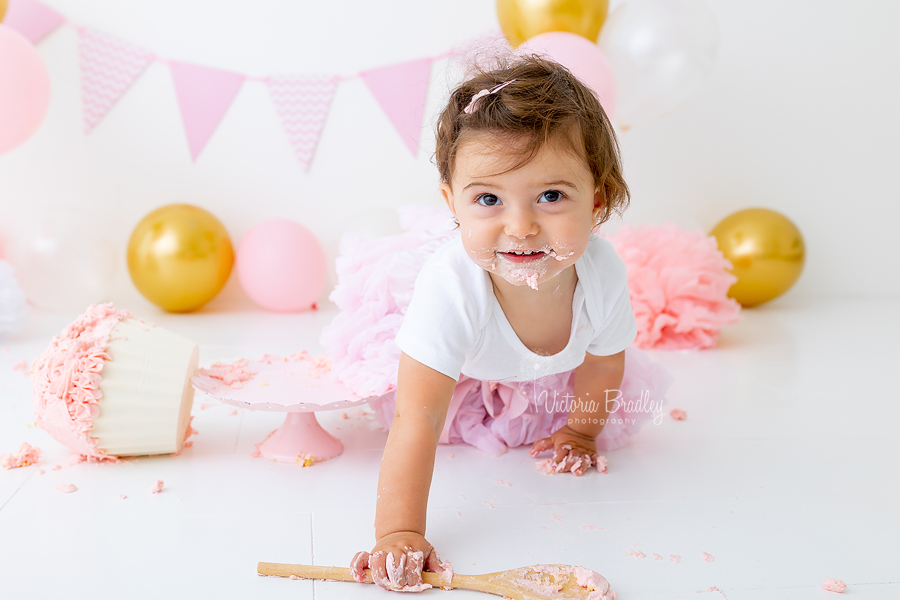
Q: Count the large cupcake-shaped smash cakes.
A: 1